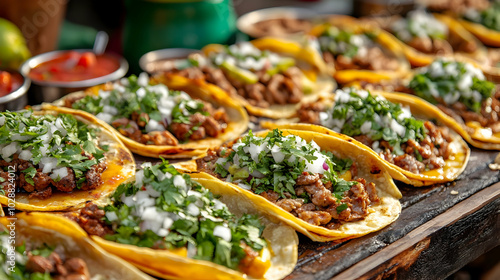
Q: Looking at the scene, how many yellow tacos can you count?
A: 11